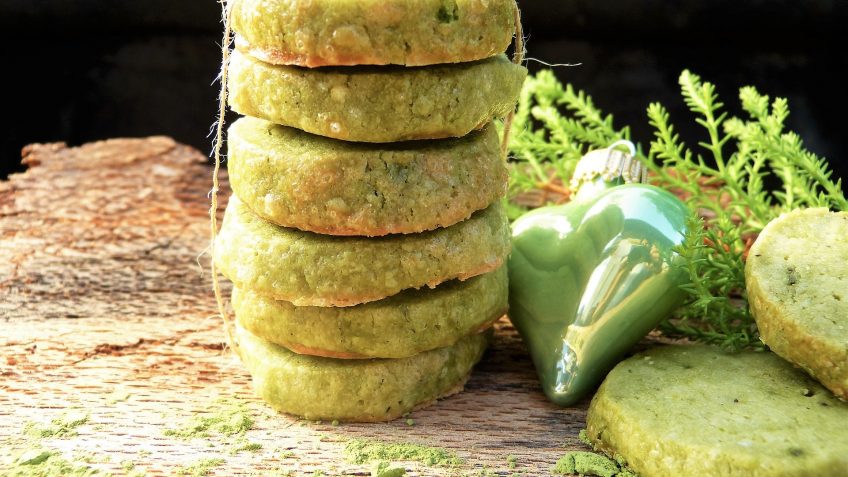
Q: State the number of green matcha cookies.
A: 8